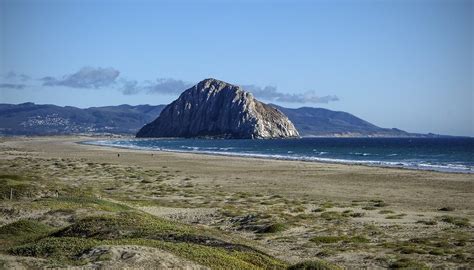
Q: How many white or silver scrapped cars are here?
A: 0